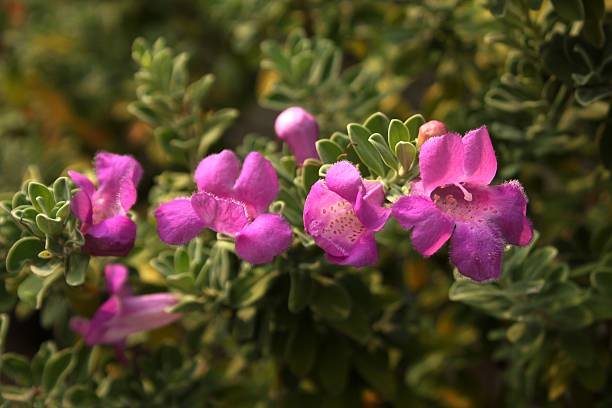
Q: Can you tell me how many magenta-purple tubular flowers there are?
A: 5